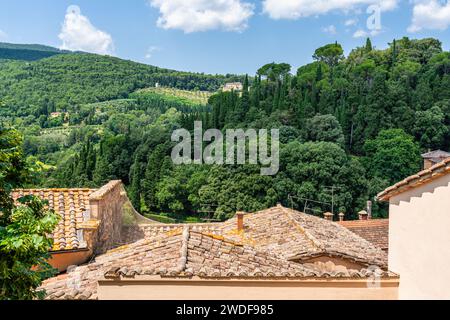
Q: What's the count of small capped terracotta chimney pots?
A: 4